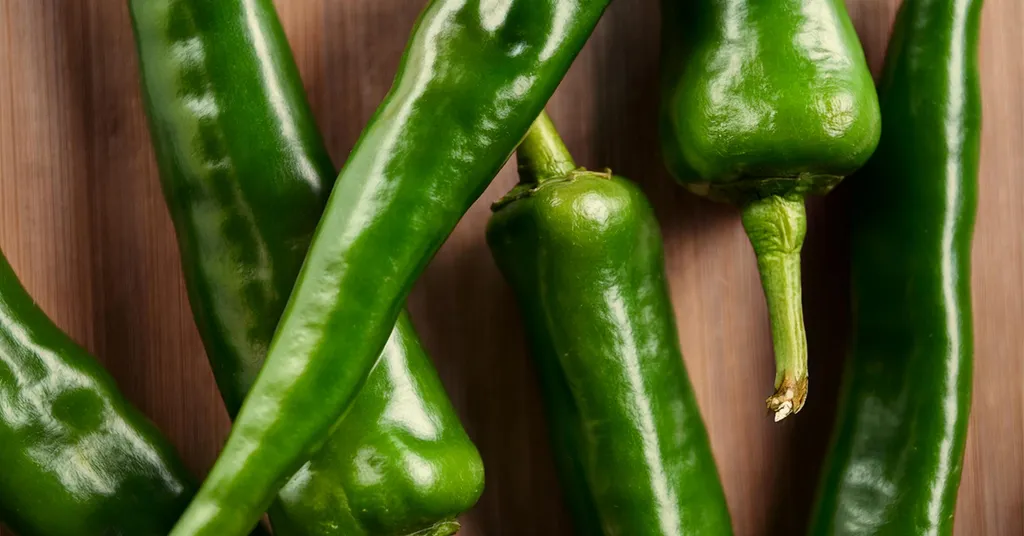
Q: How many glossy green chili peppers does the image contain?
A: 6